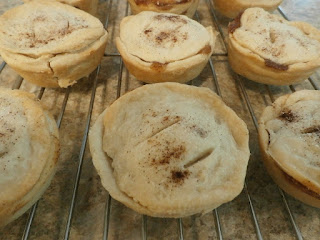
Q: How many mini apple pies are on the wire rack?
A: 9